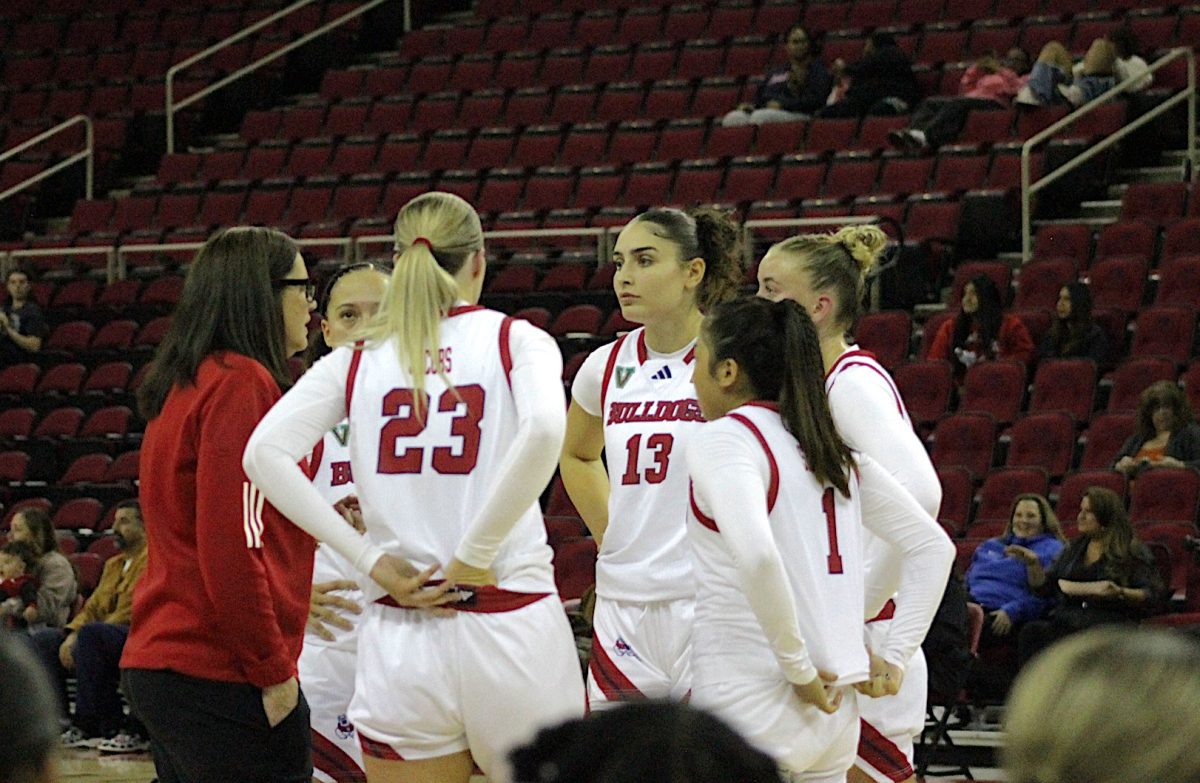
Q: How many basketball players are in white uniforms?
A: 5